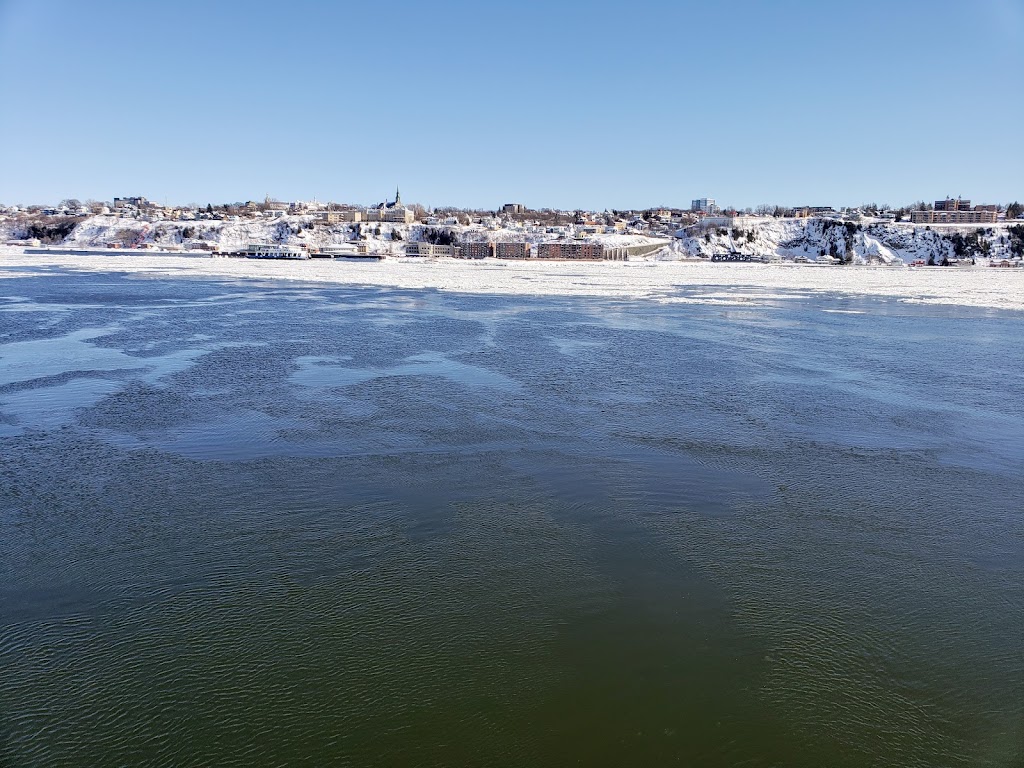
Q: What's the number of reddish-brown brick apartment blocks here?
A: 3